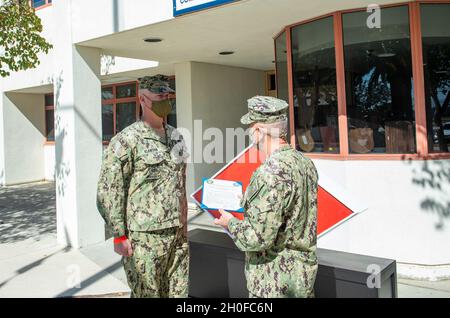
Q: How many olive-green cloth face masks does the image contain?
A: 1